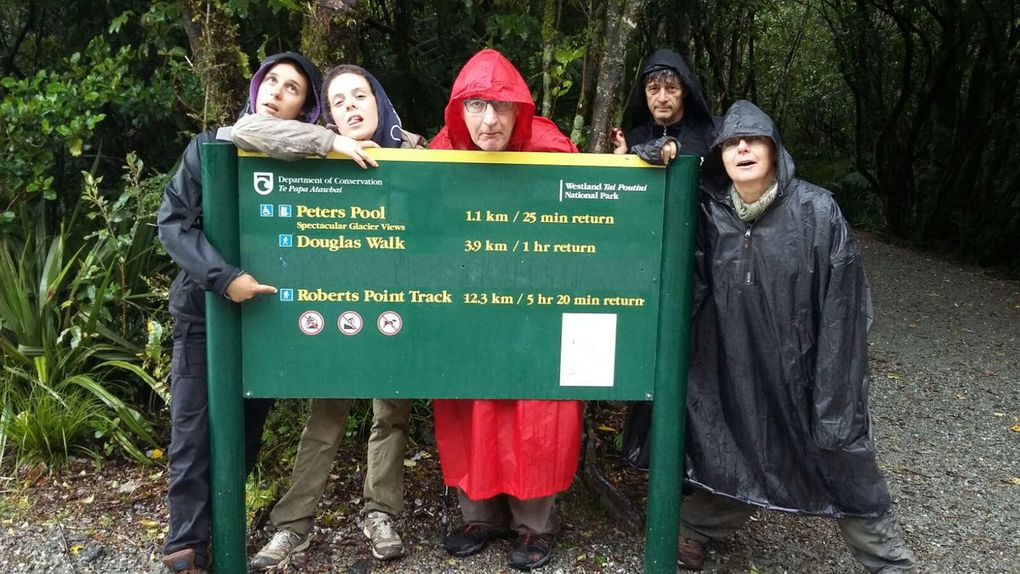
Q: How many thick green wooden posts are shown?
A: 2